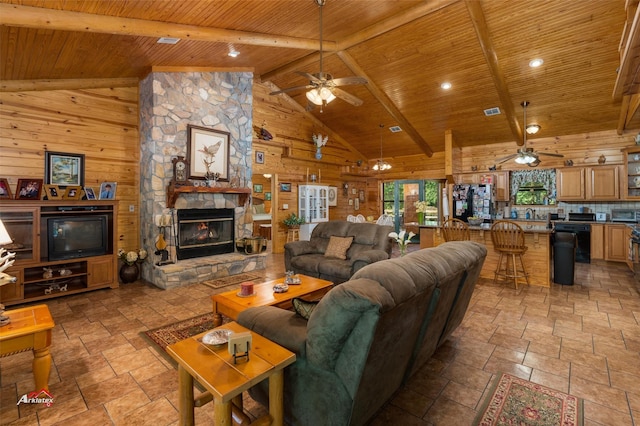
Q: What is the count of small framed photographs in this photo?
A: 6